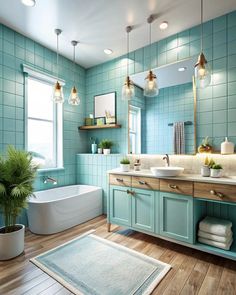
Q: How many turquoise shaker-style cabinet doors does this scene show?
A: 3